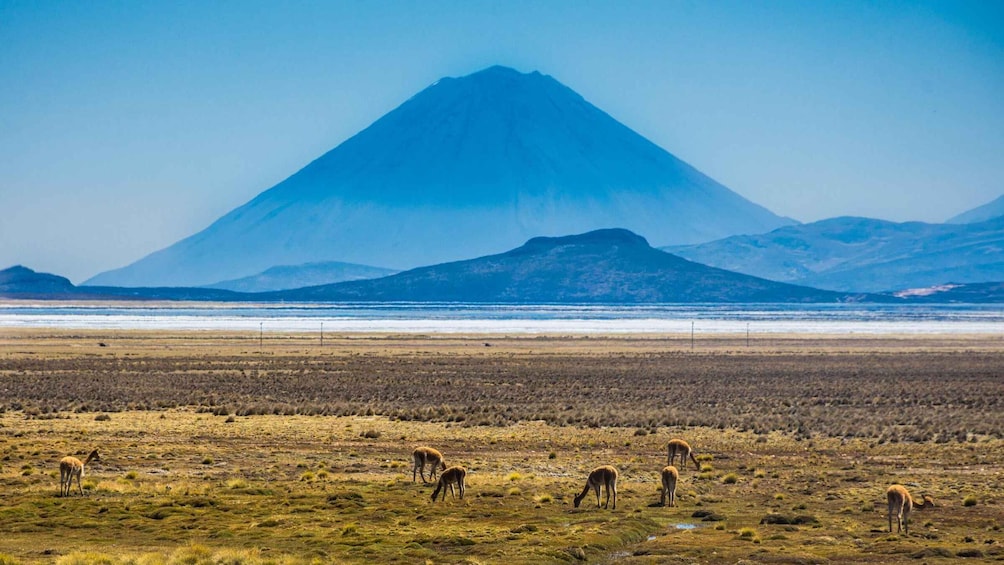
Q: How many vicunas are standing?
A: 7